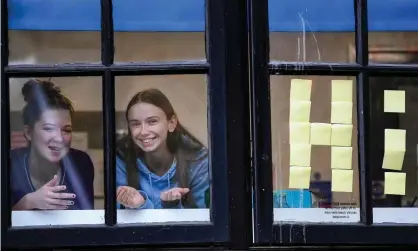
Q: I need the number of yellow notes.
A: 15